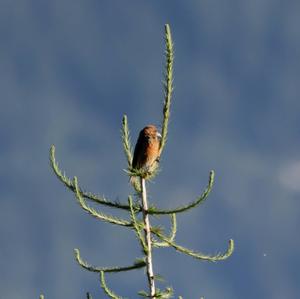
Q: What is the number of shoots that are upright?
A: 2